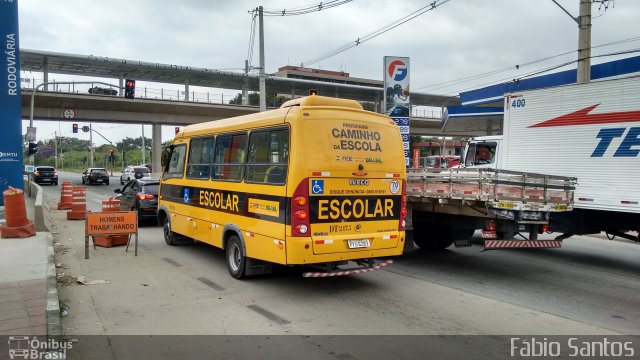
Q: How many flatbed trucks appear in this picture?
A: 1